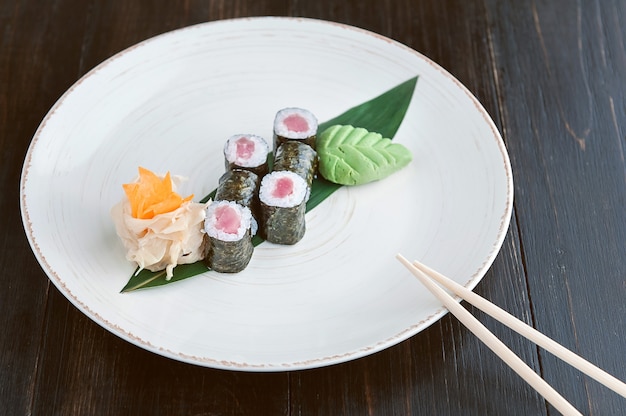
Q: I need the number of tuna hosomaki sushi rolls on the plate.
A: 6